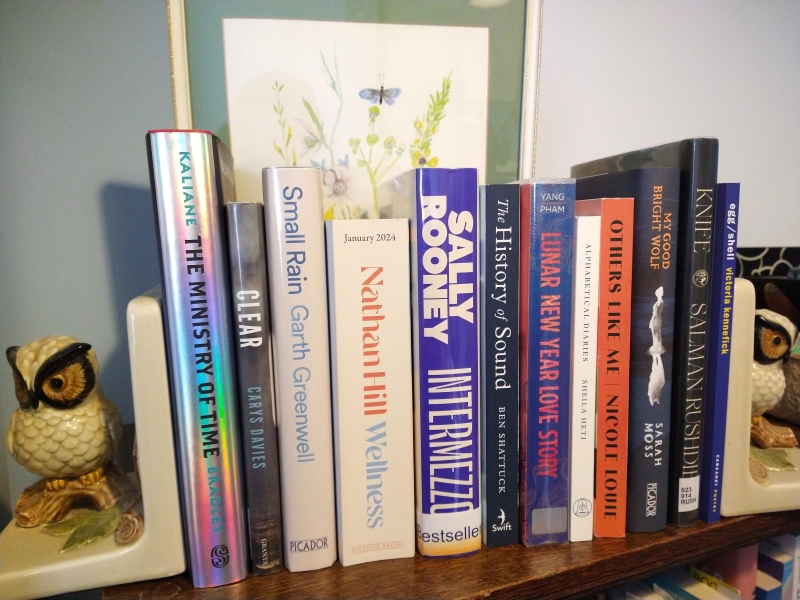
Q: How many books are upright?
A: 12